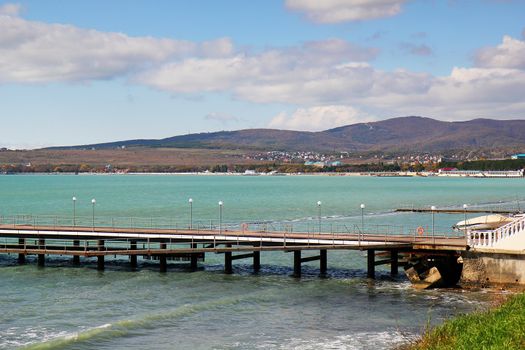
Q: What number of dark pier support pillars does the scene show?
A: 13